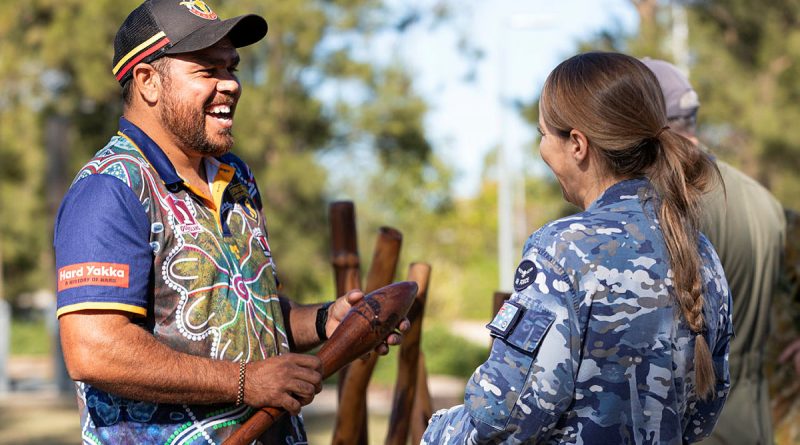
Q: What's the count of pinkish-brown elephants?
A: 0